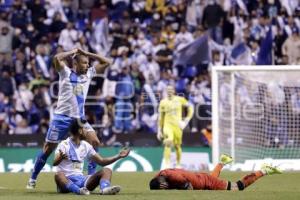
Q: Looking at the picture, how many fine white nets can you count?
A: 1